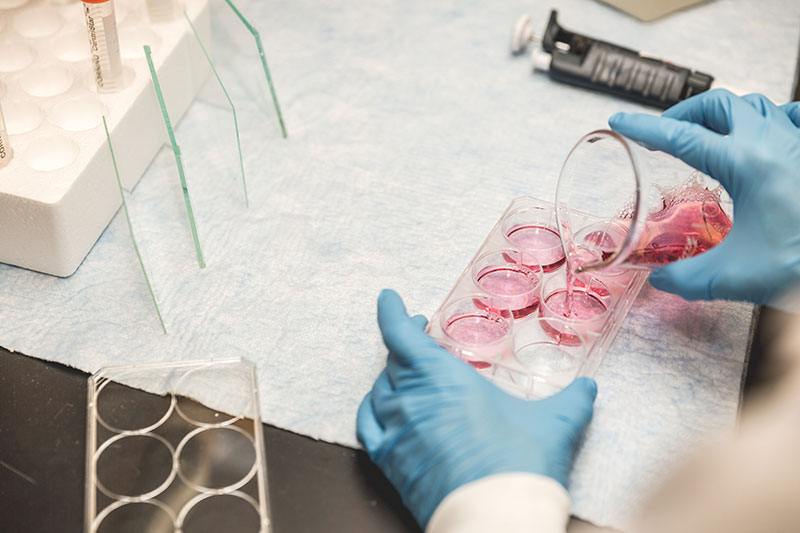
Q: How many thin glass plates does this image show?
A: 4